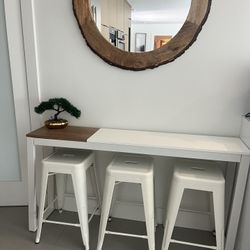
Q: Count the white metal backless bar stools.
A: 3